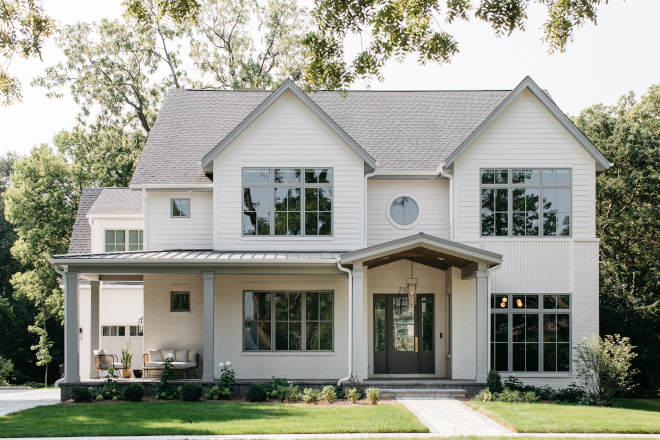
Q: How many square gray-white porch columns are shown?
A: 5